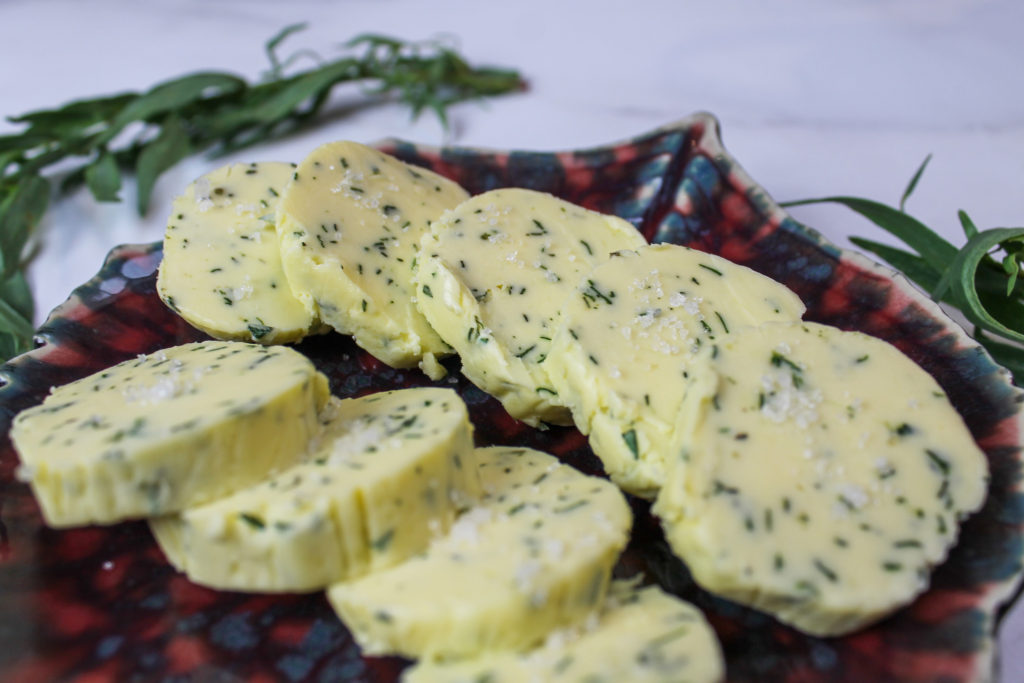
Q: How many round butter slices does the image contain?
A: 9